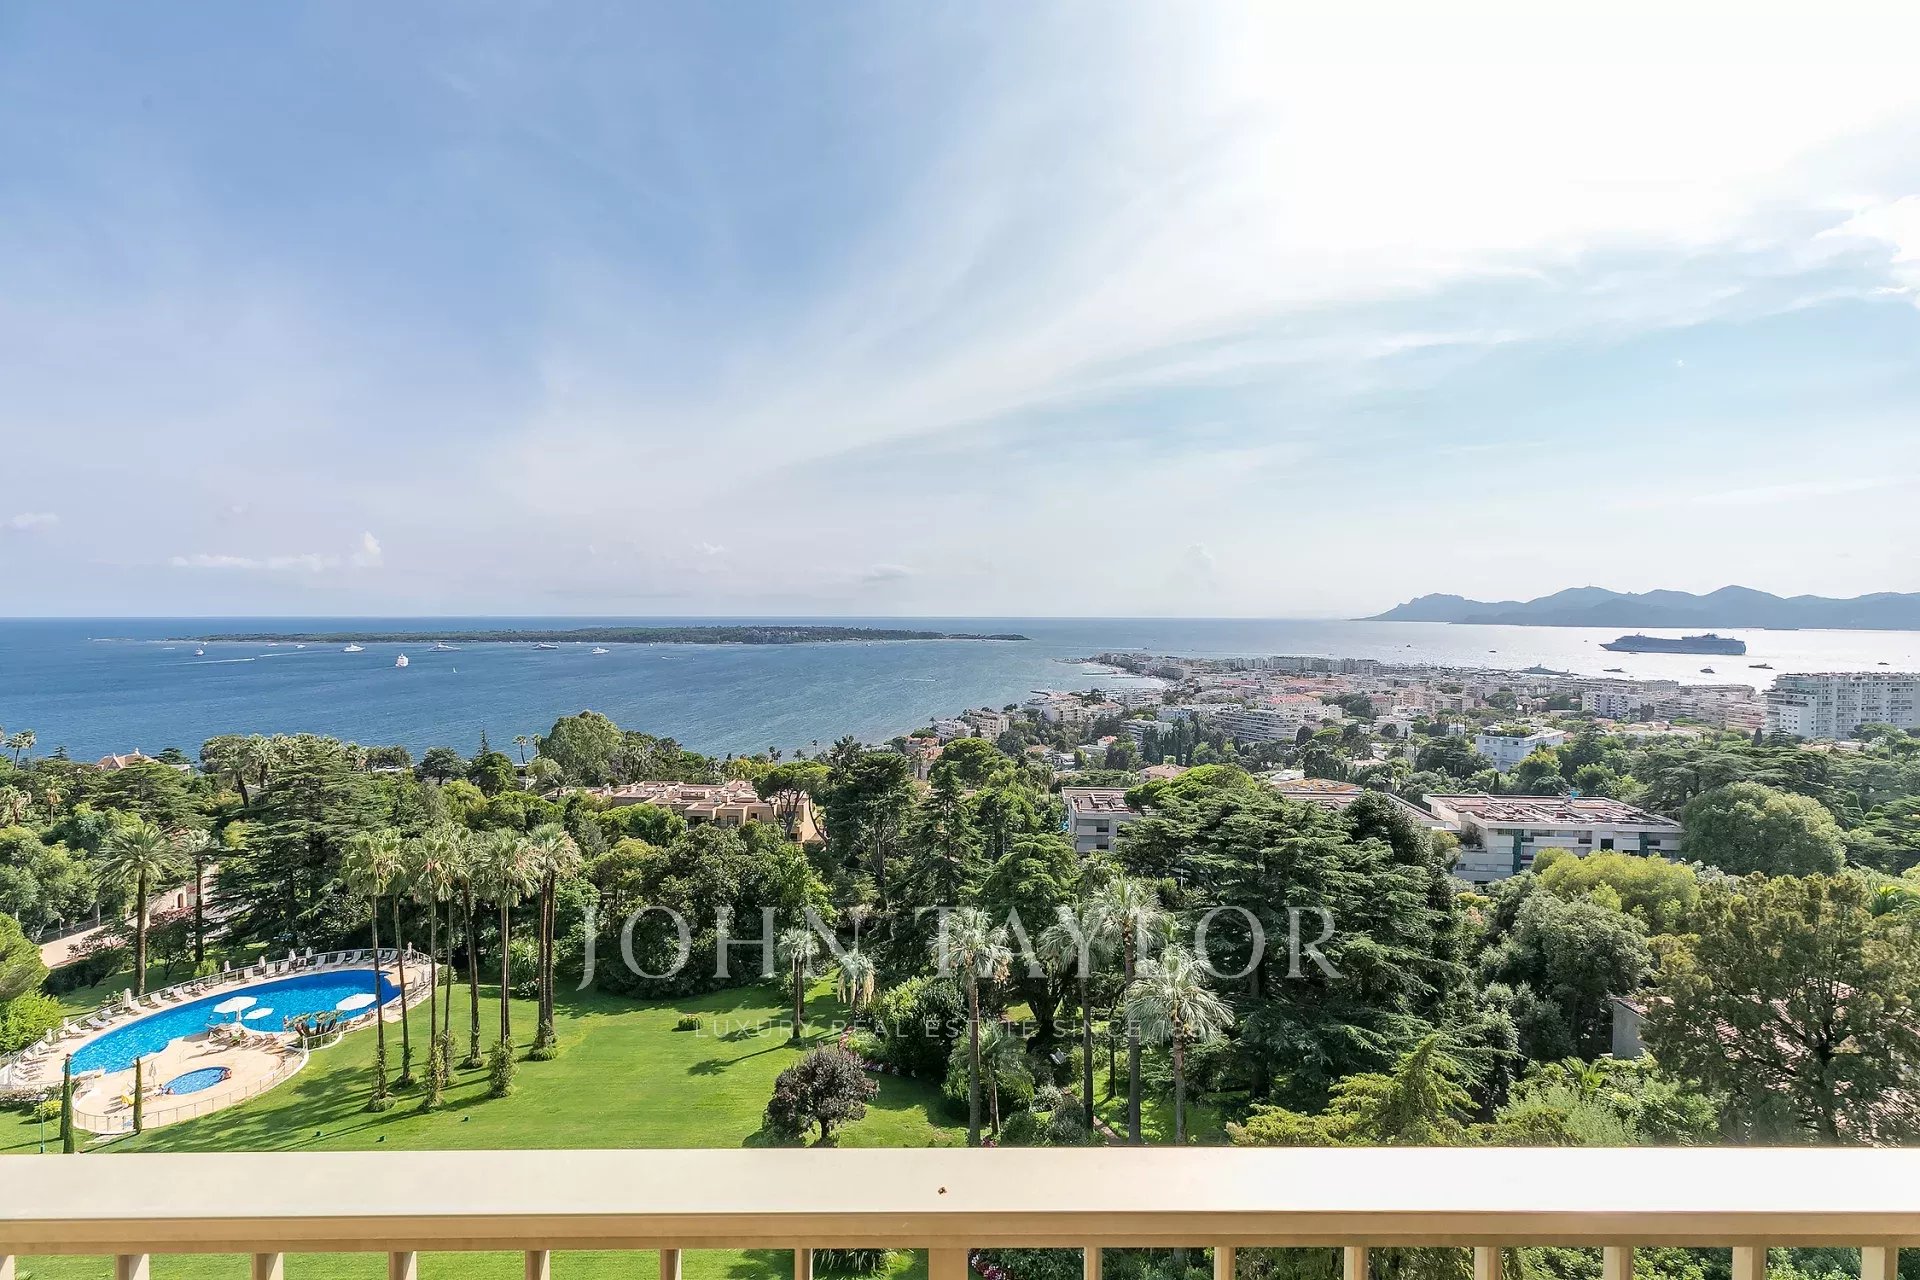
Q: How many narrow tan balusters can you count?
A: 14